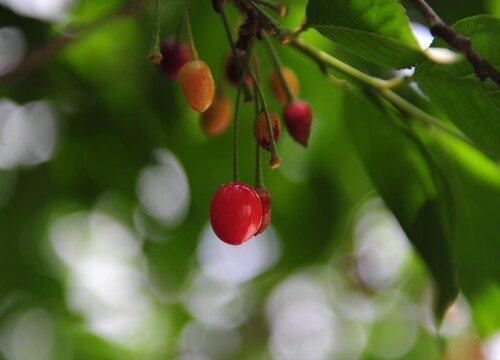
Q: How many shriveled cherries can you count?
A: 2